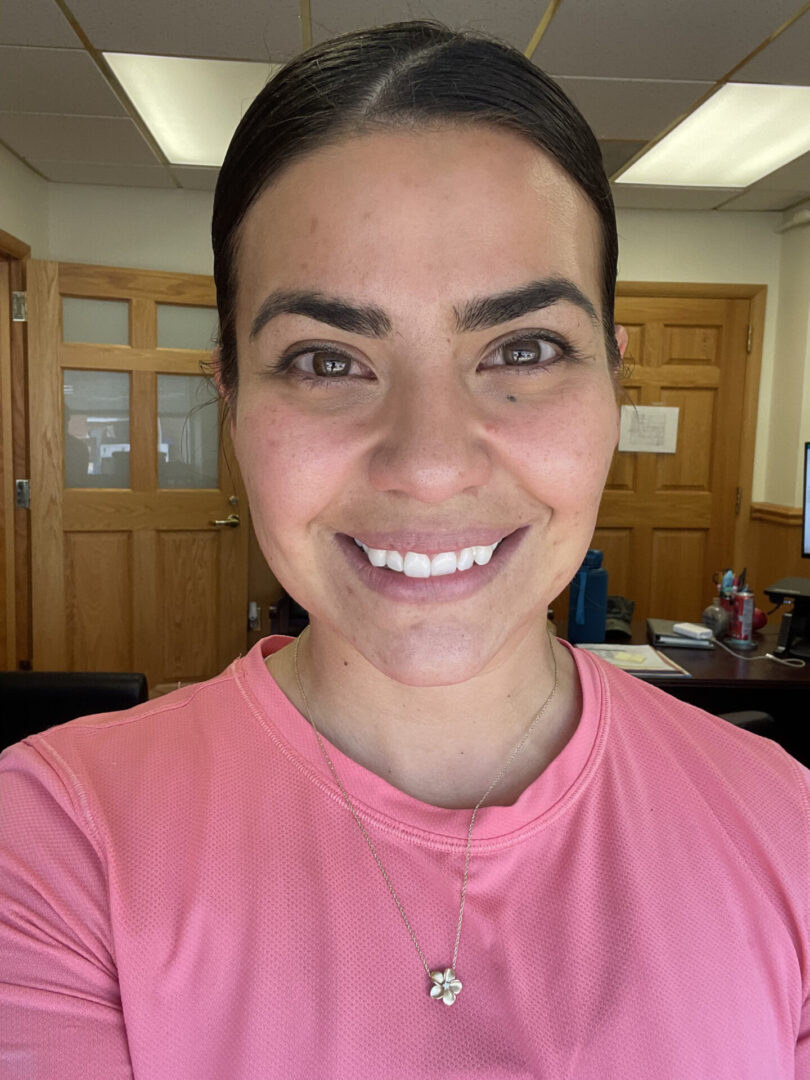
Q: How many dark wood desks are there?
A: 1